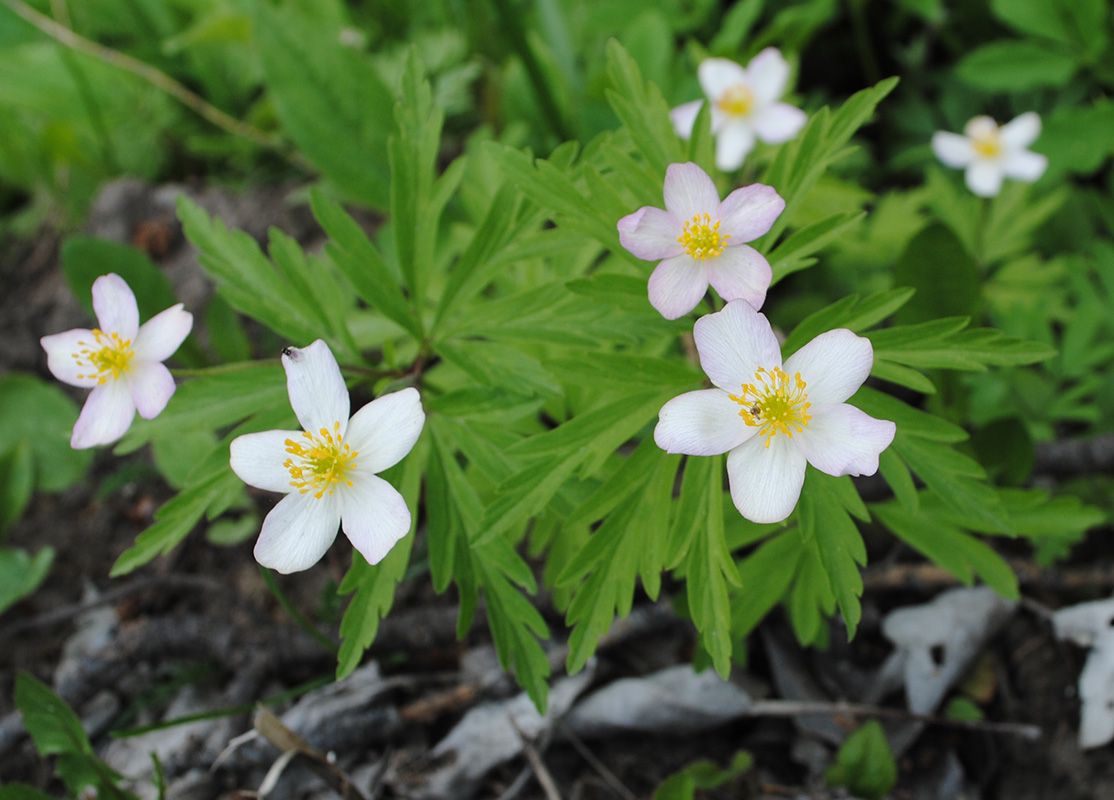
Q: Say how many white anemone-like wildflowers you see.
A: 6